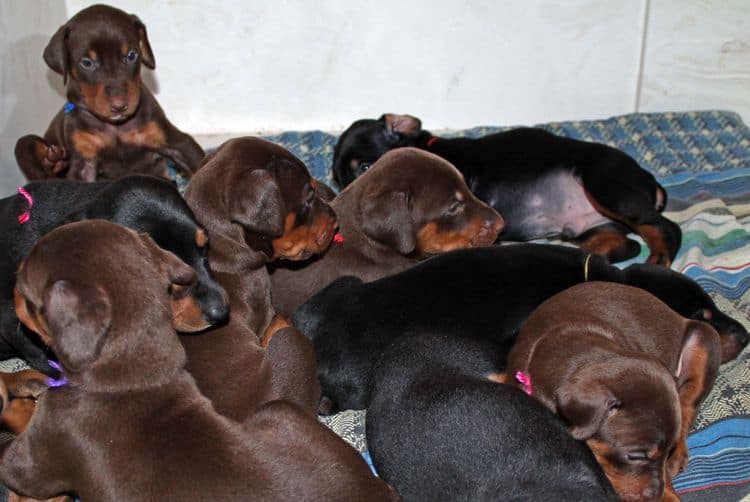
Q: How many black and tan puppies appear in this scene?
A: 4